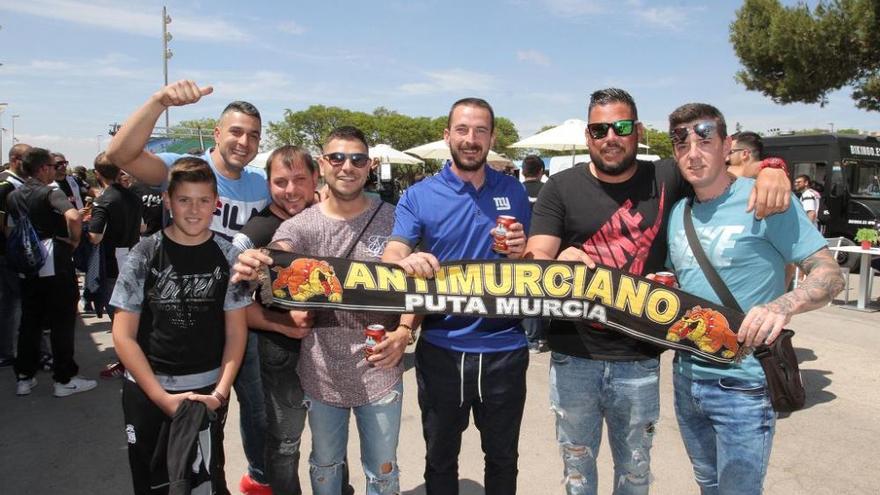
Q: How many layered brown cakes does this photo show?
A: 0